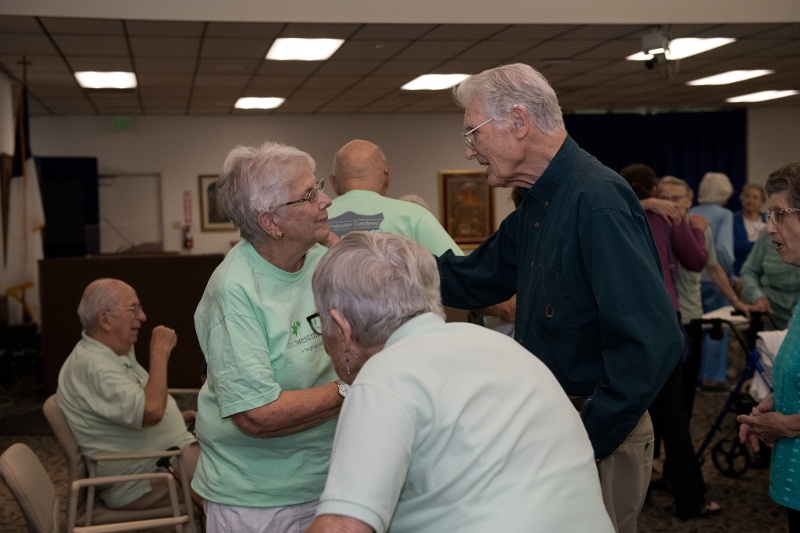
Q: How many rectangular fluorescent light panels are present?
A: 7